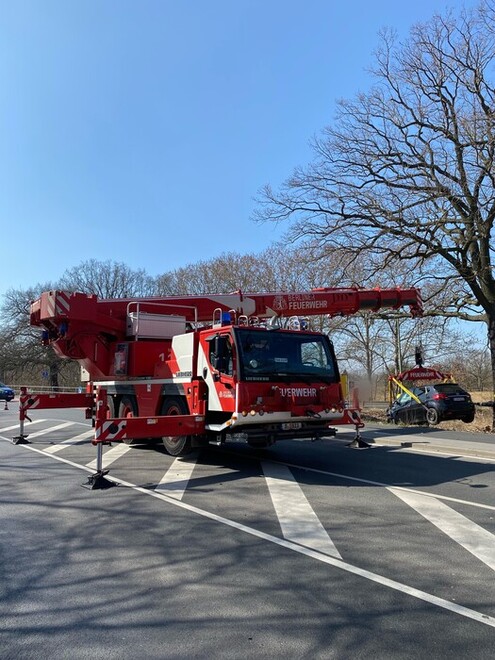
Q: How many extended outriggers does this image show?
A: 3